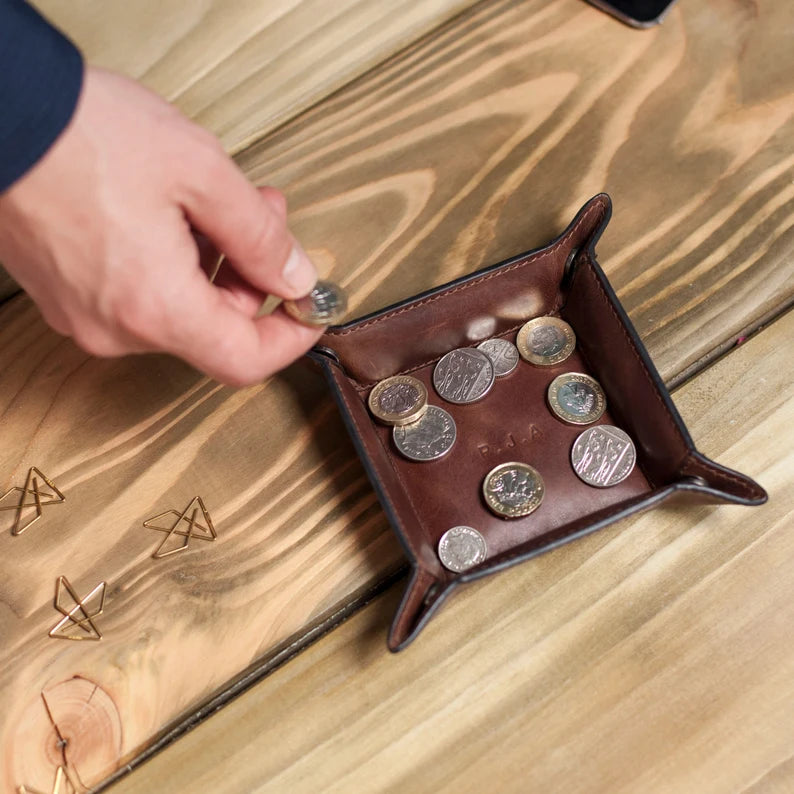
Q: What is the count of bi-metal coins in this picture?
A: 5